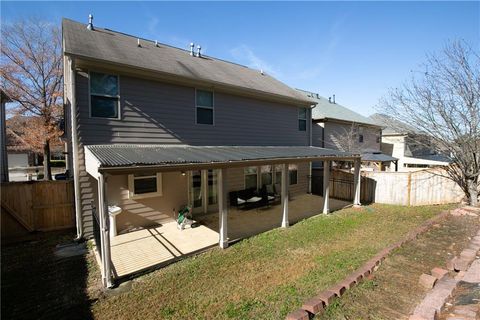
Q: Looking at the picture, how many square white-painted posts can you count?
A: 5